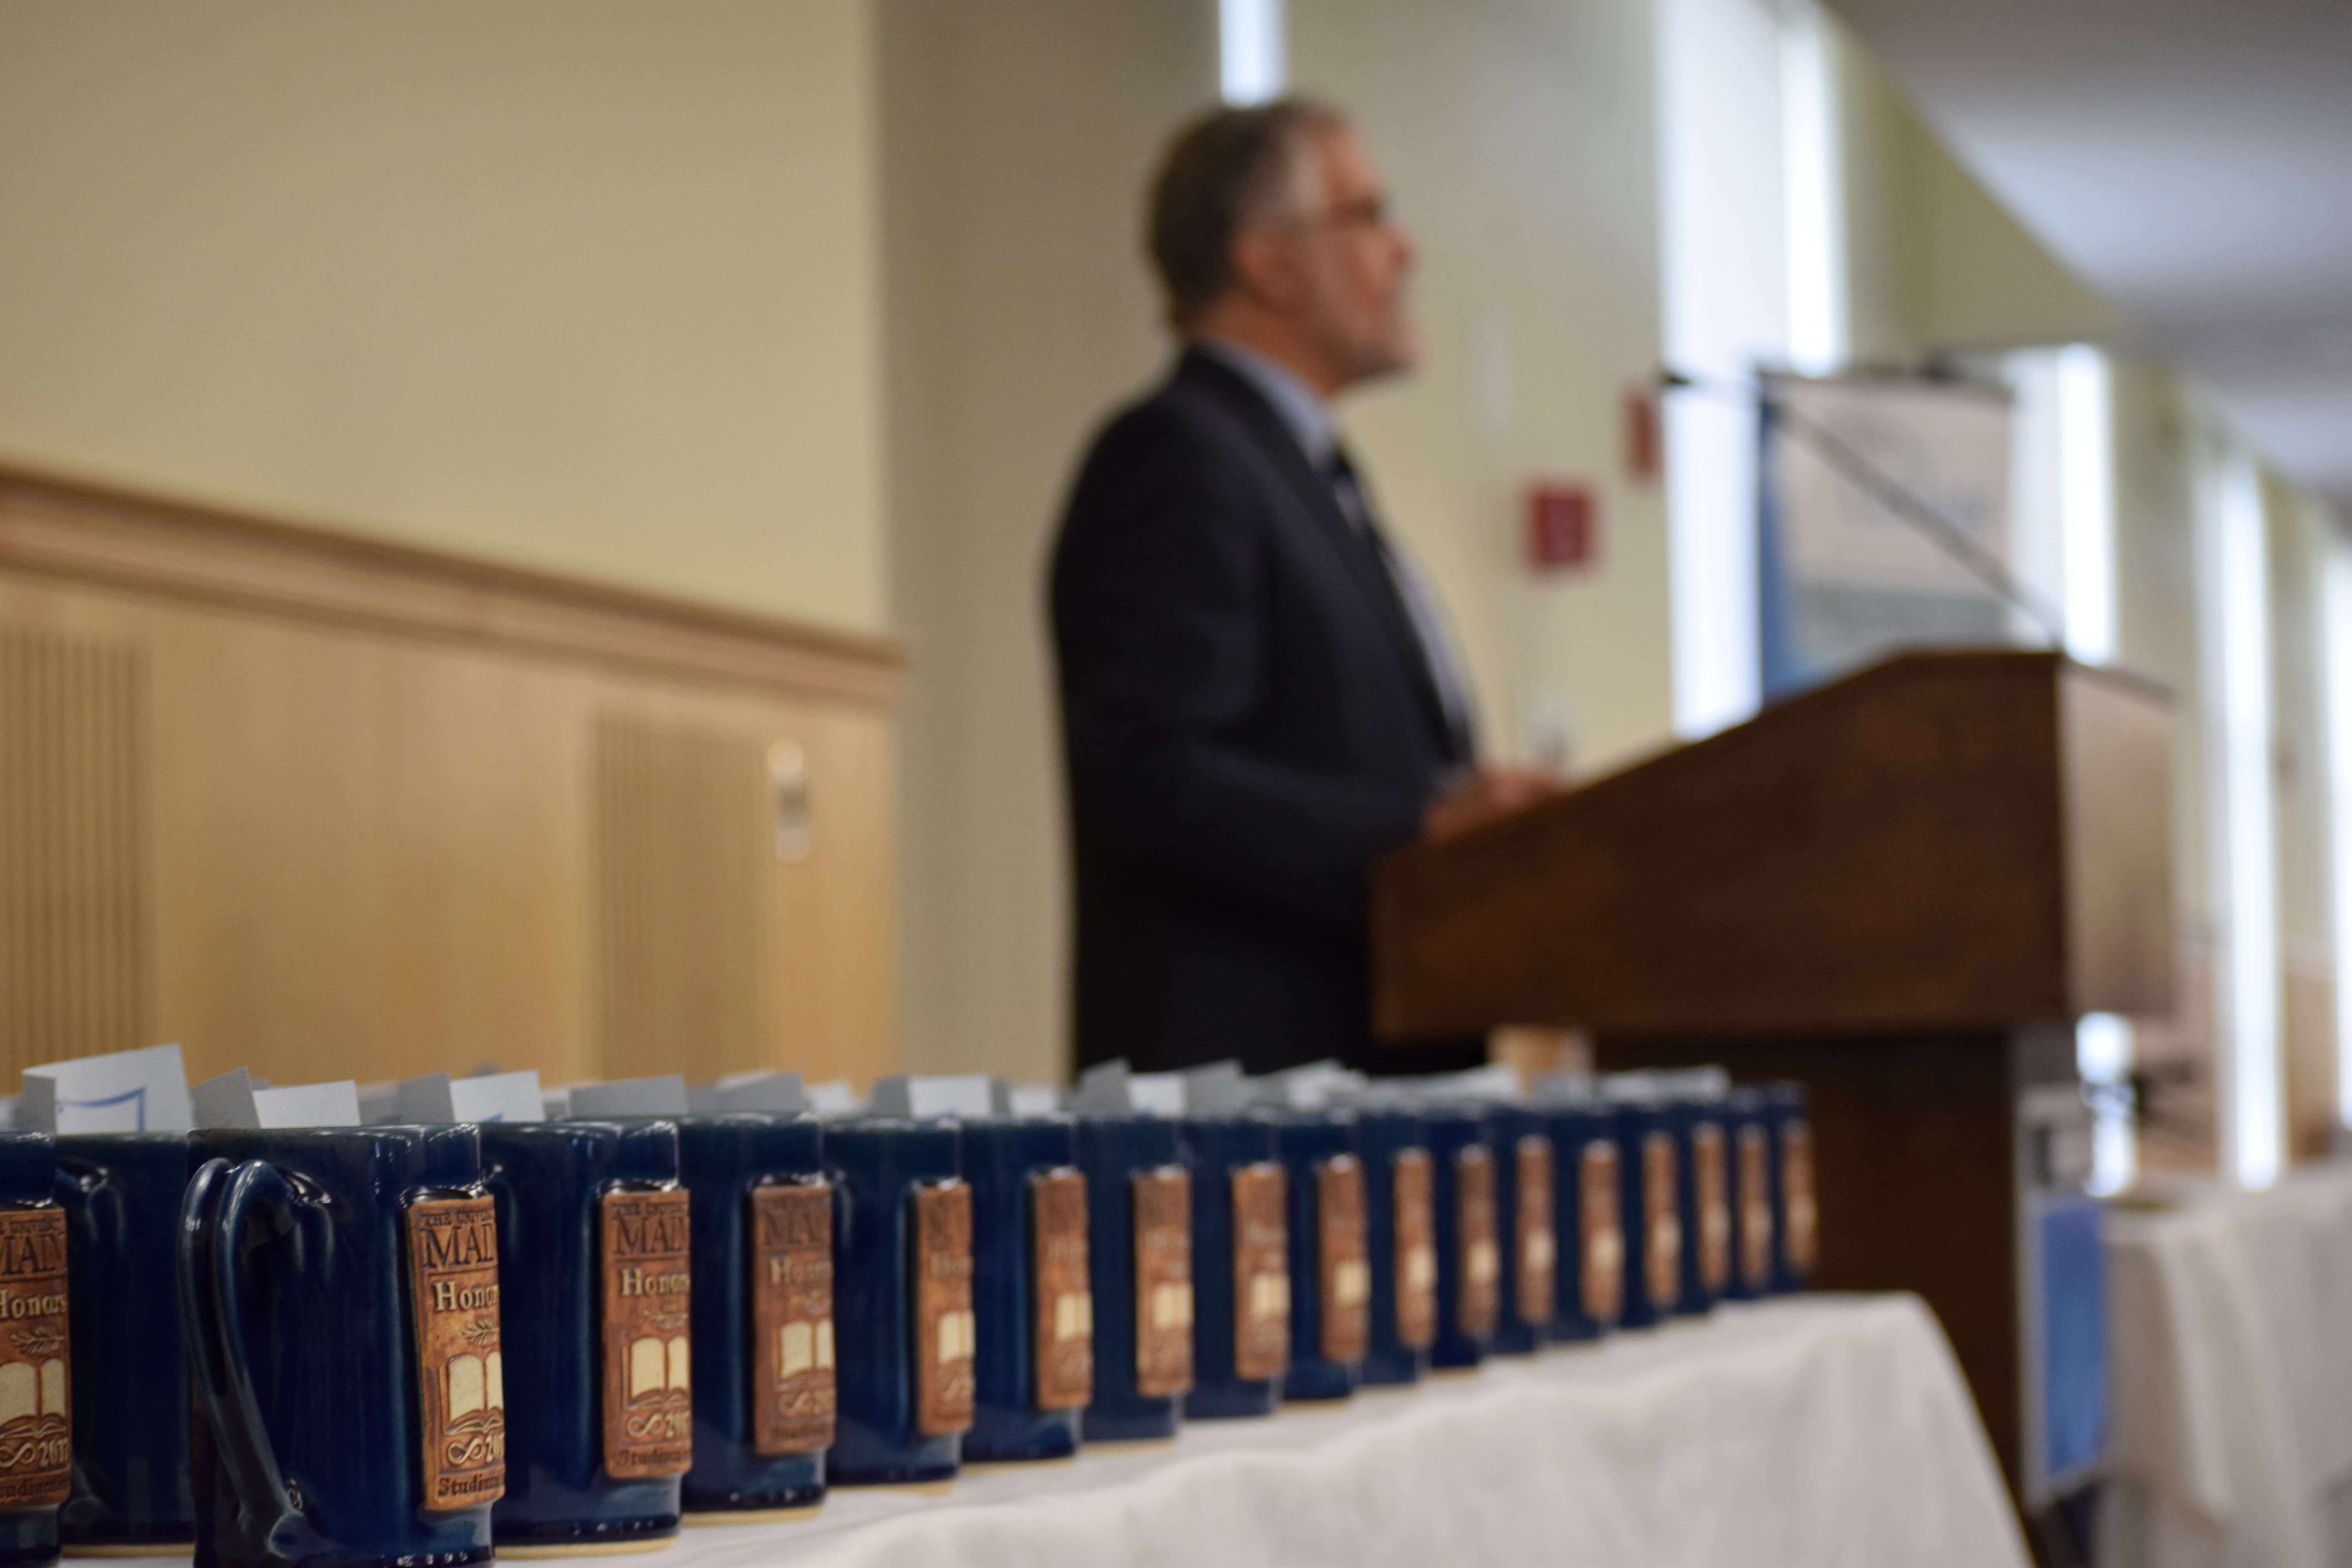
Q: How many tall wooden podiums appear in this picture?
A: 1